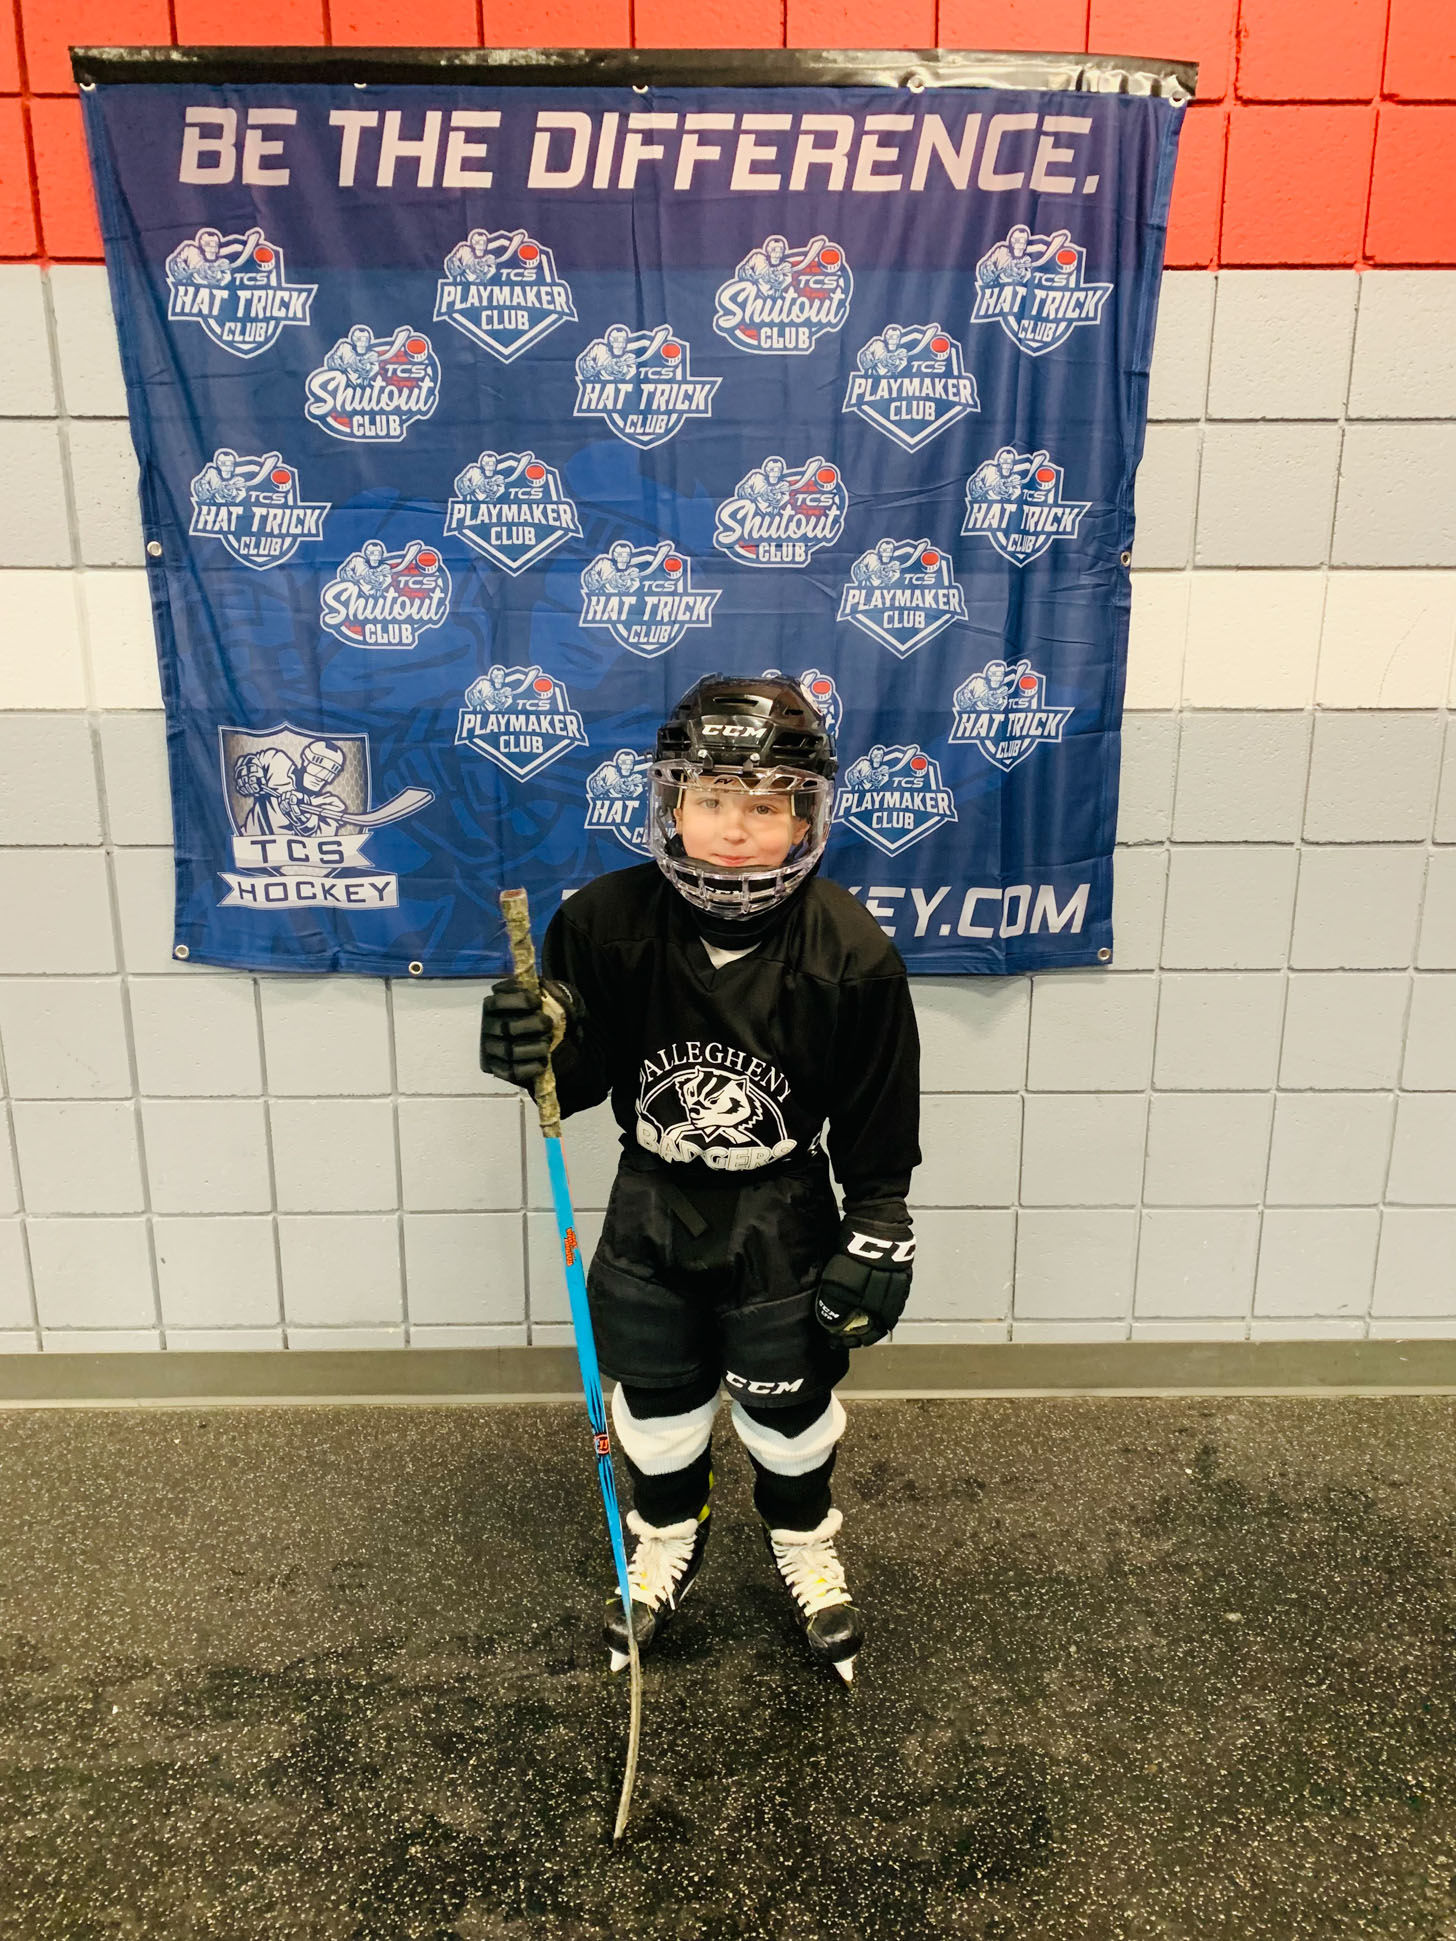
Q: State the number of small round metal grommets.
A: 10